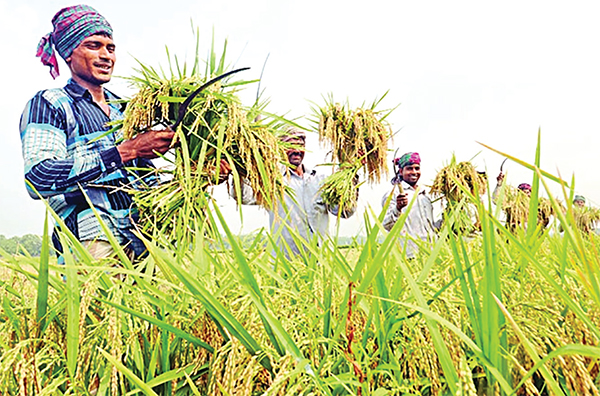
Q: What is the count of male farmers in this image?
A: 5